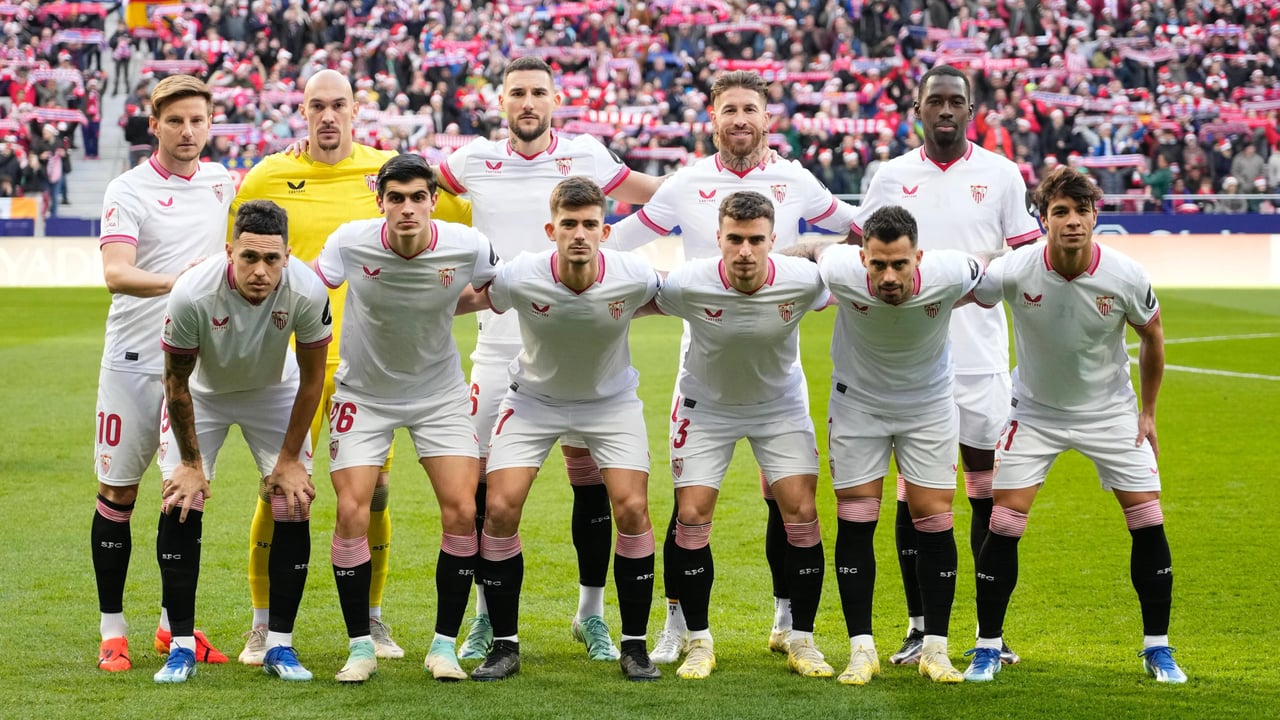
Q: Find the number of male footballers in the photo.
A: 11